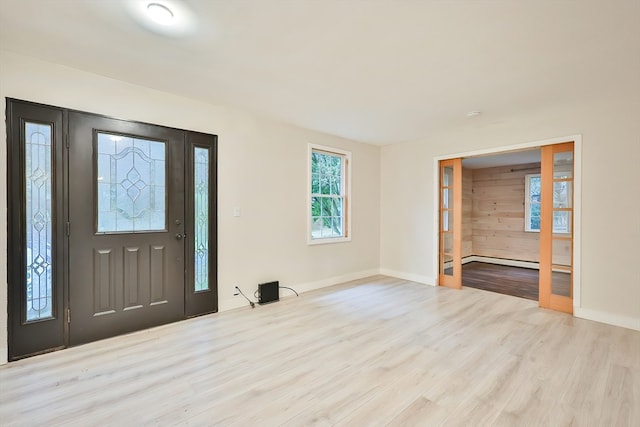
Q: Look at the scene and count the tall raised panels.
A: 3